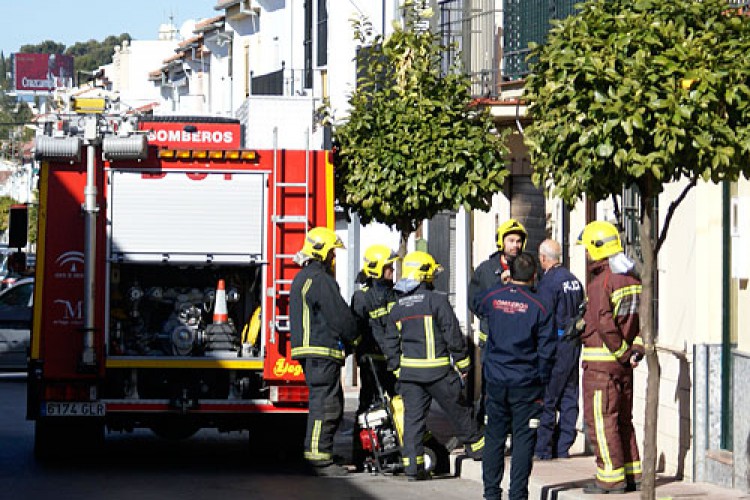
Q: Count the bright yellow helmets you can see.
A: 5